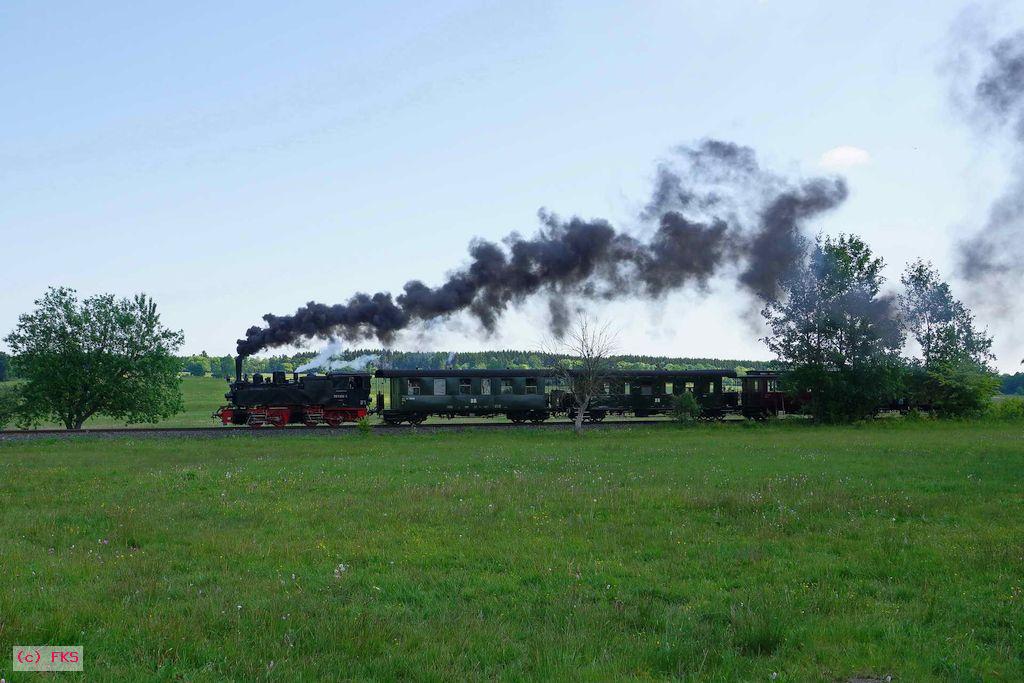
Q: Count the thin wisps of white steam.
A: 2